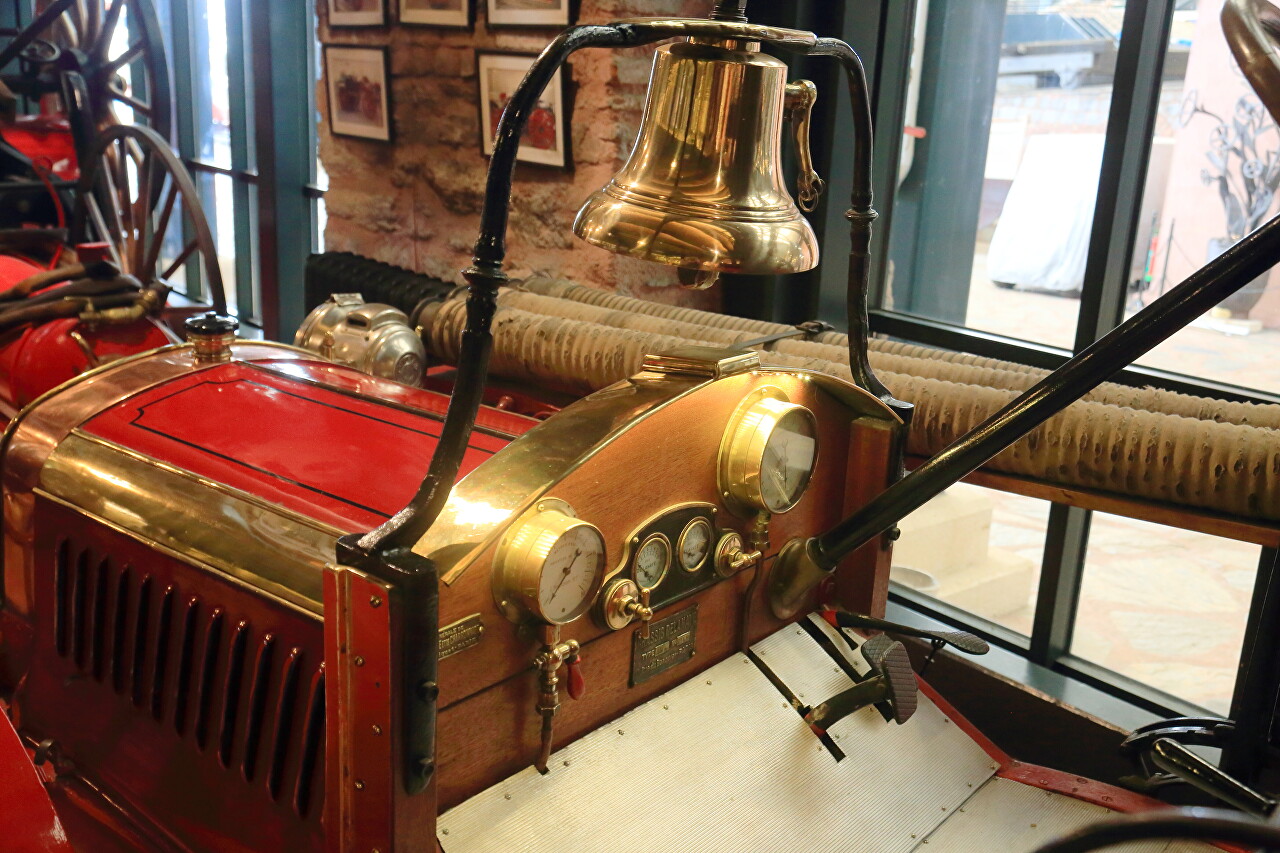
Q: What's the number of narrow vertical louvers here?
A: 12